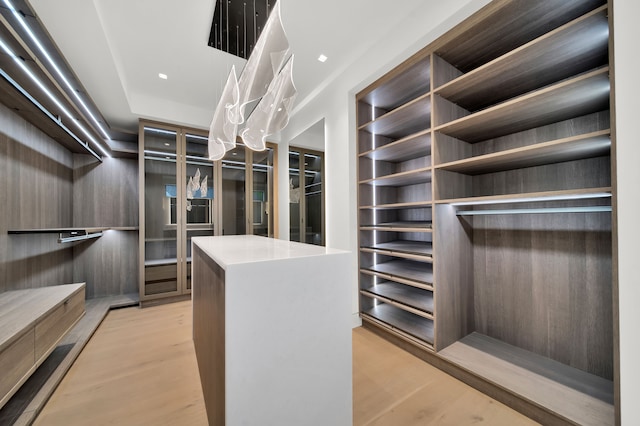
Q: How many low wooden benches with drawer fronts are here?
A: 1